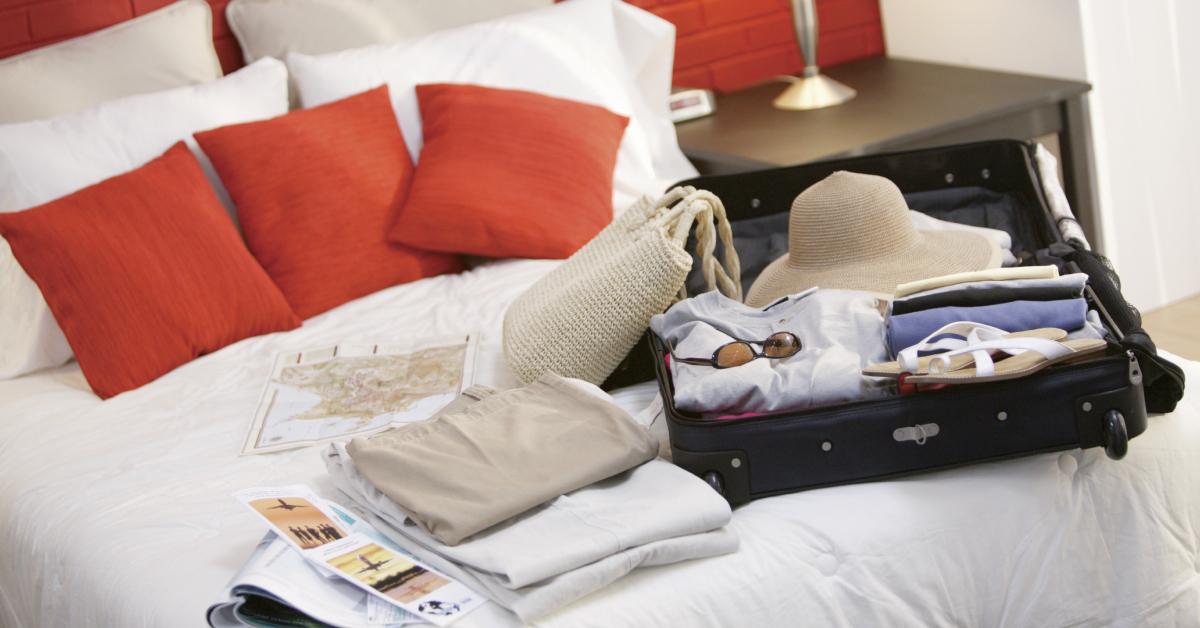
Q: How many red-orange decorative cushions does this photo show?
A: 3